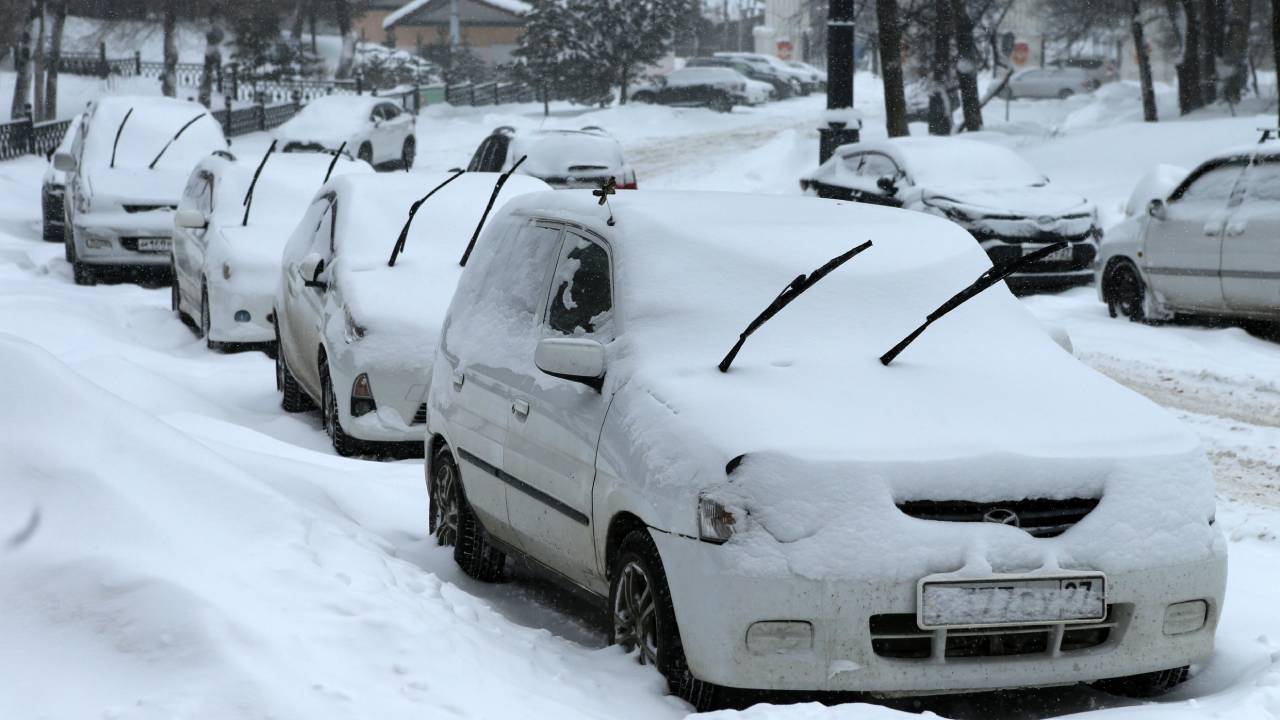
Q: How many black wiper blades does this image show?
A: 8